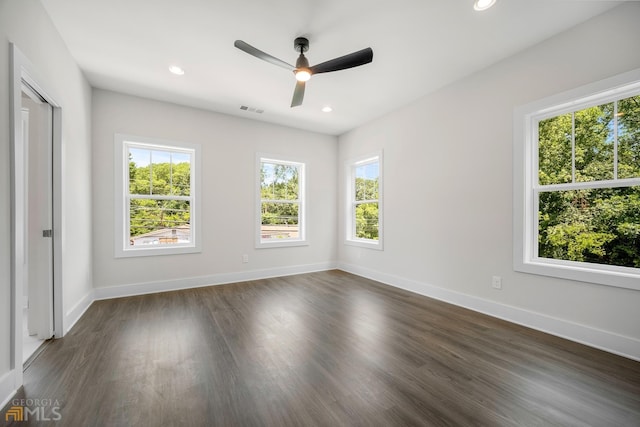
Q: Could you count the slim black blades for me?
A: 3